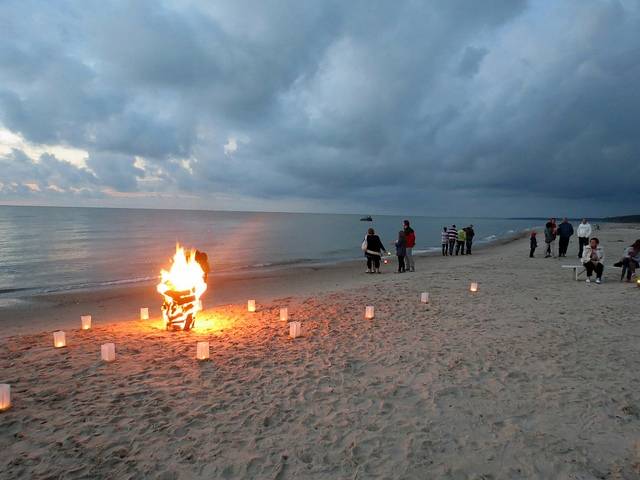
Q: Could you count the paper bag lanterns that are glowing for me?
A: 12